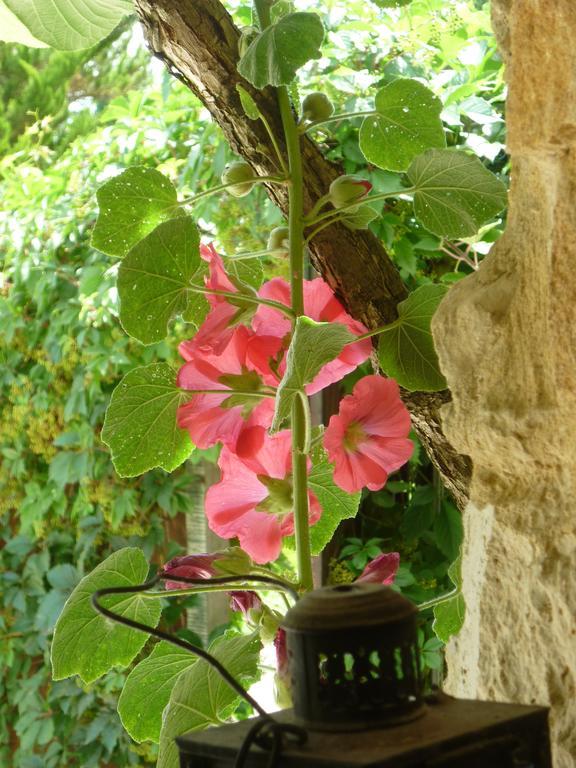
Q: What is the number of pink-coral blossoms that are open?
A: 5